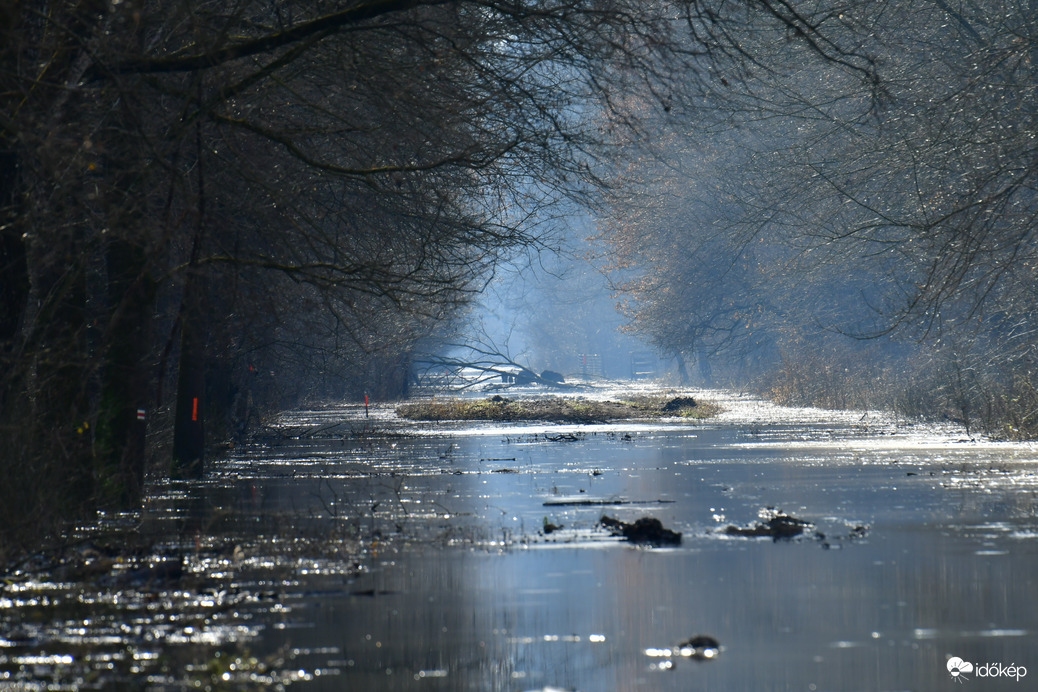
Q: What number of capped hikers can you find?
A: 0